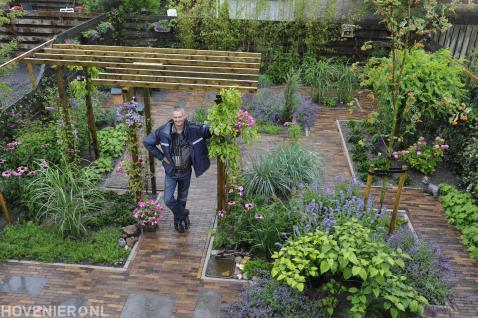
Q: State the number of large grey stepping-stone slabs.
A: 4